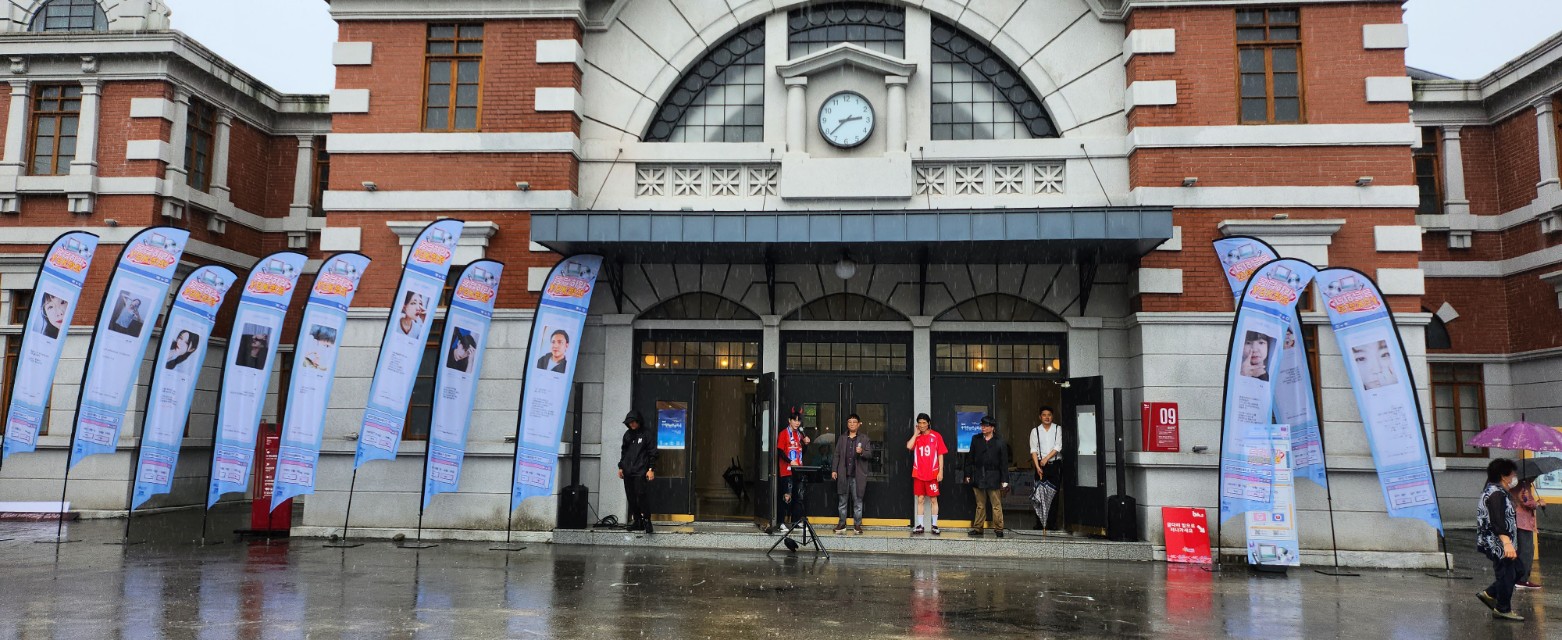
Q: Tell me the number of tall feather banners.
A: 11